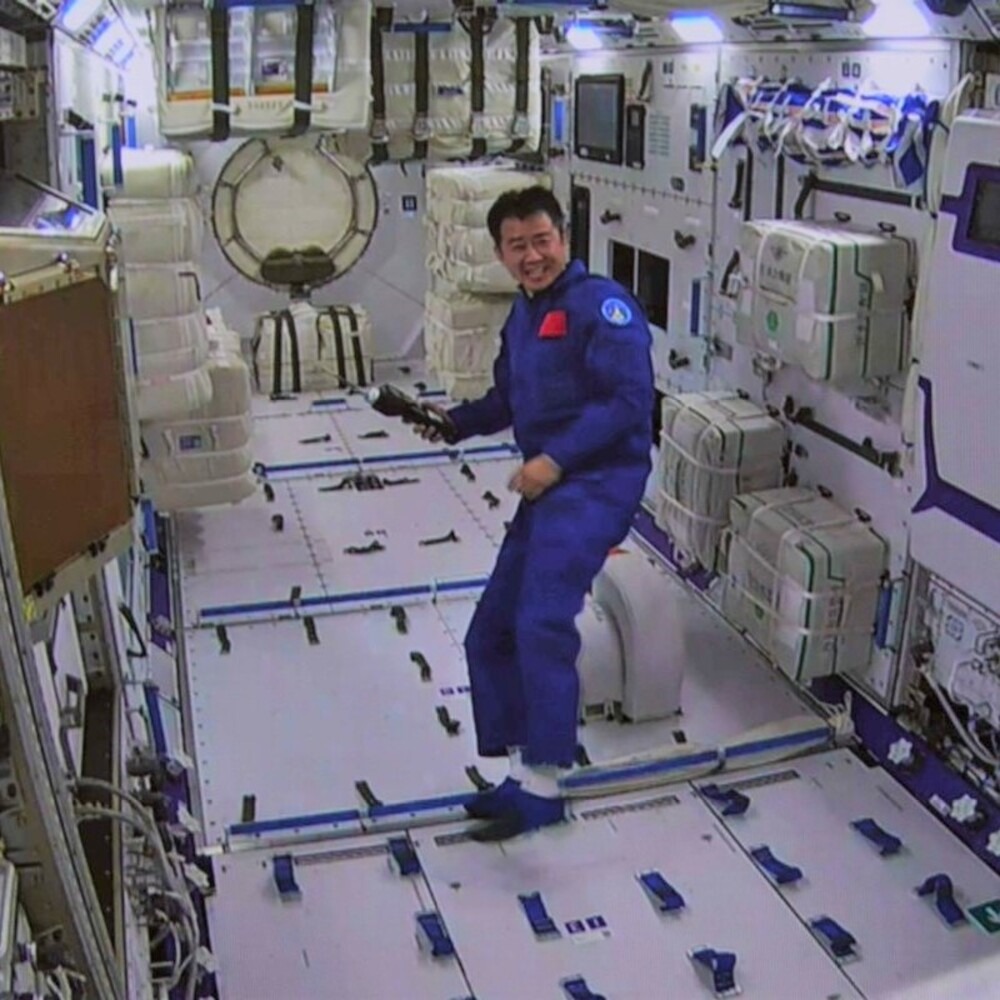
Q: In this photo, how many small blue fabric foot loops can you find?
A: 12